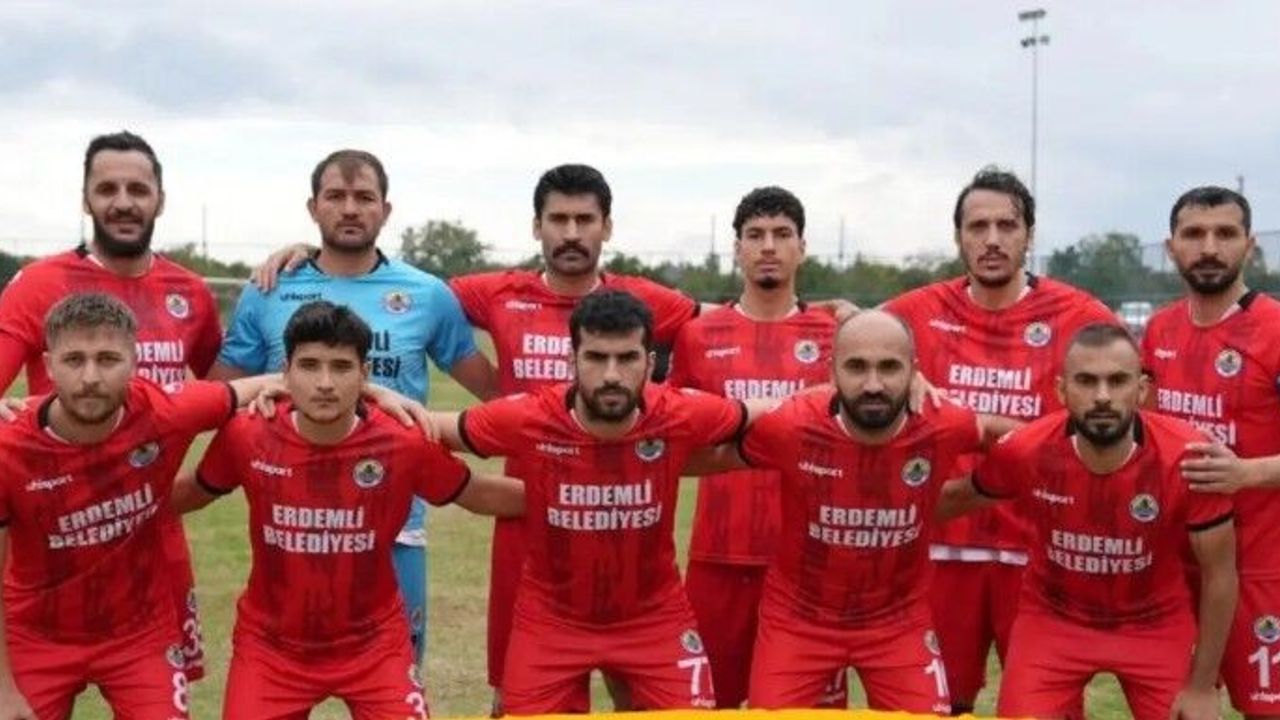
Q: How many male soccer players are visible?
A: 11